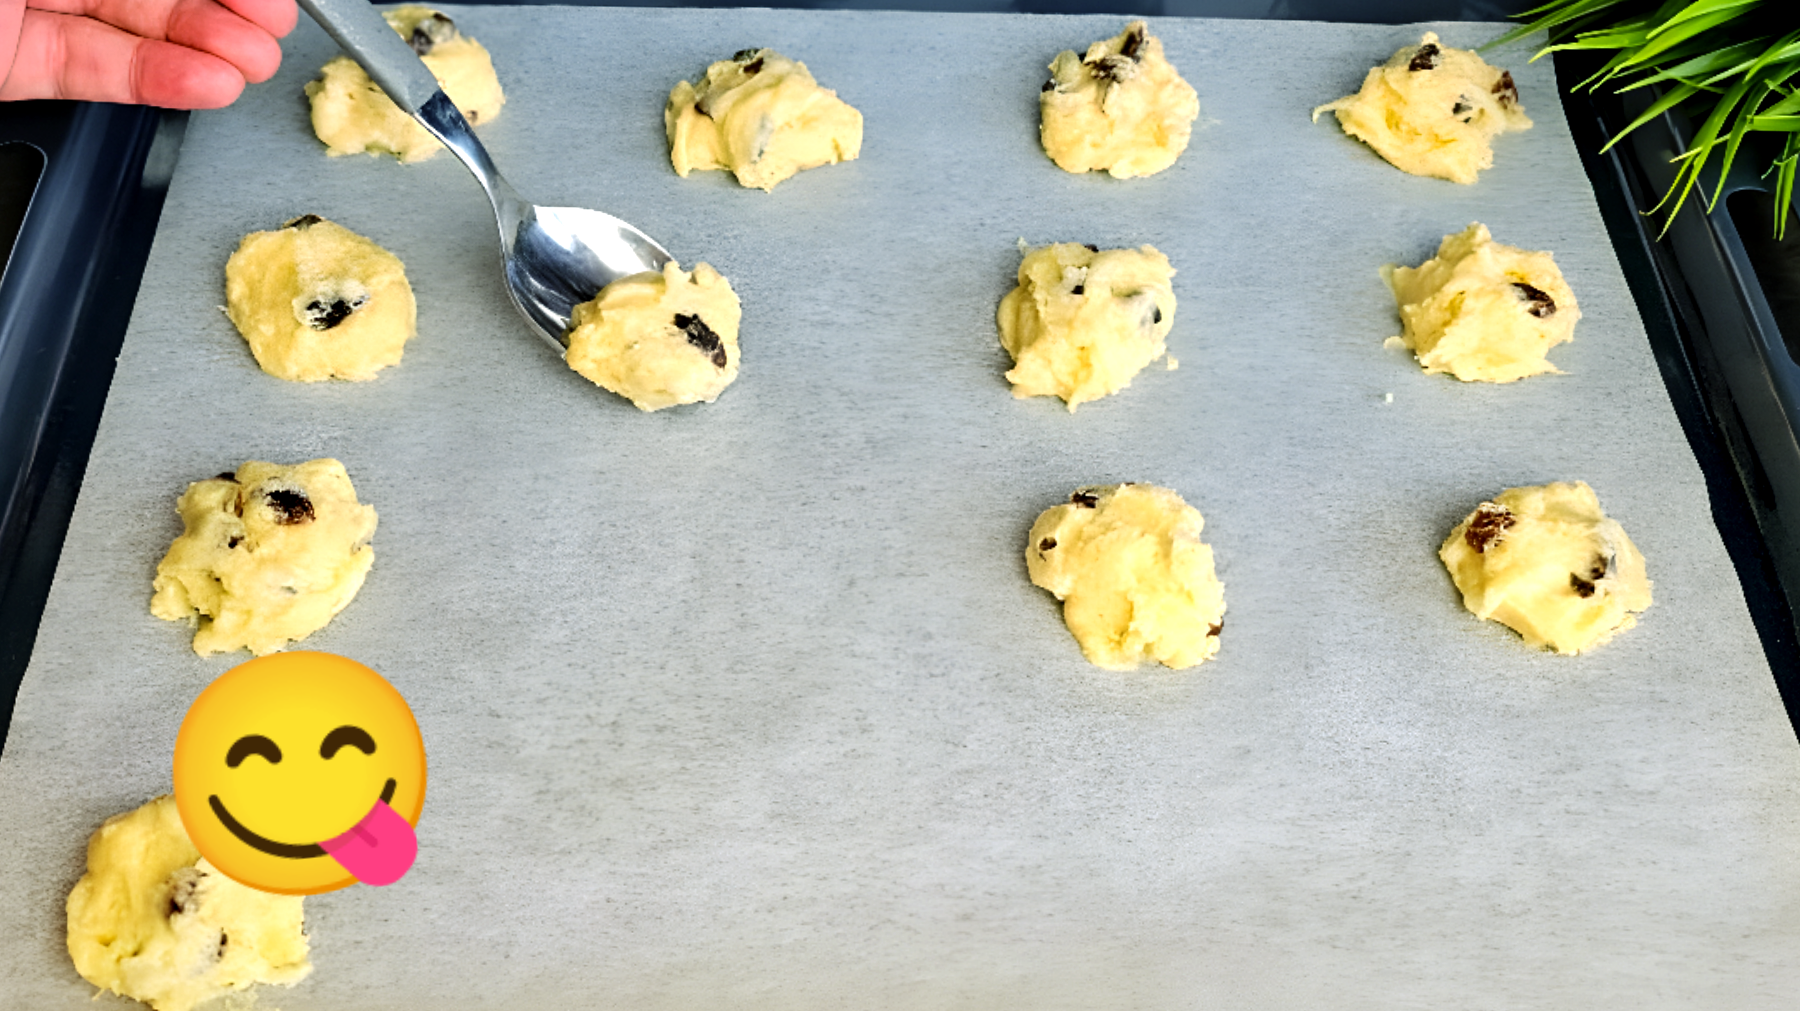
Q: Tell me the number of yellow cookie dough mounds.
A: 12